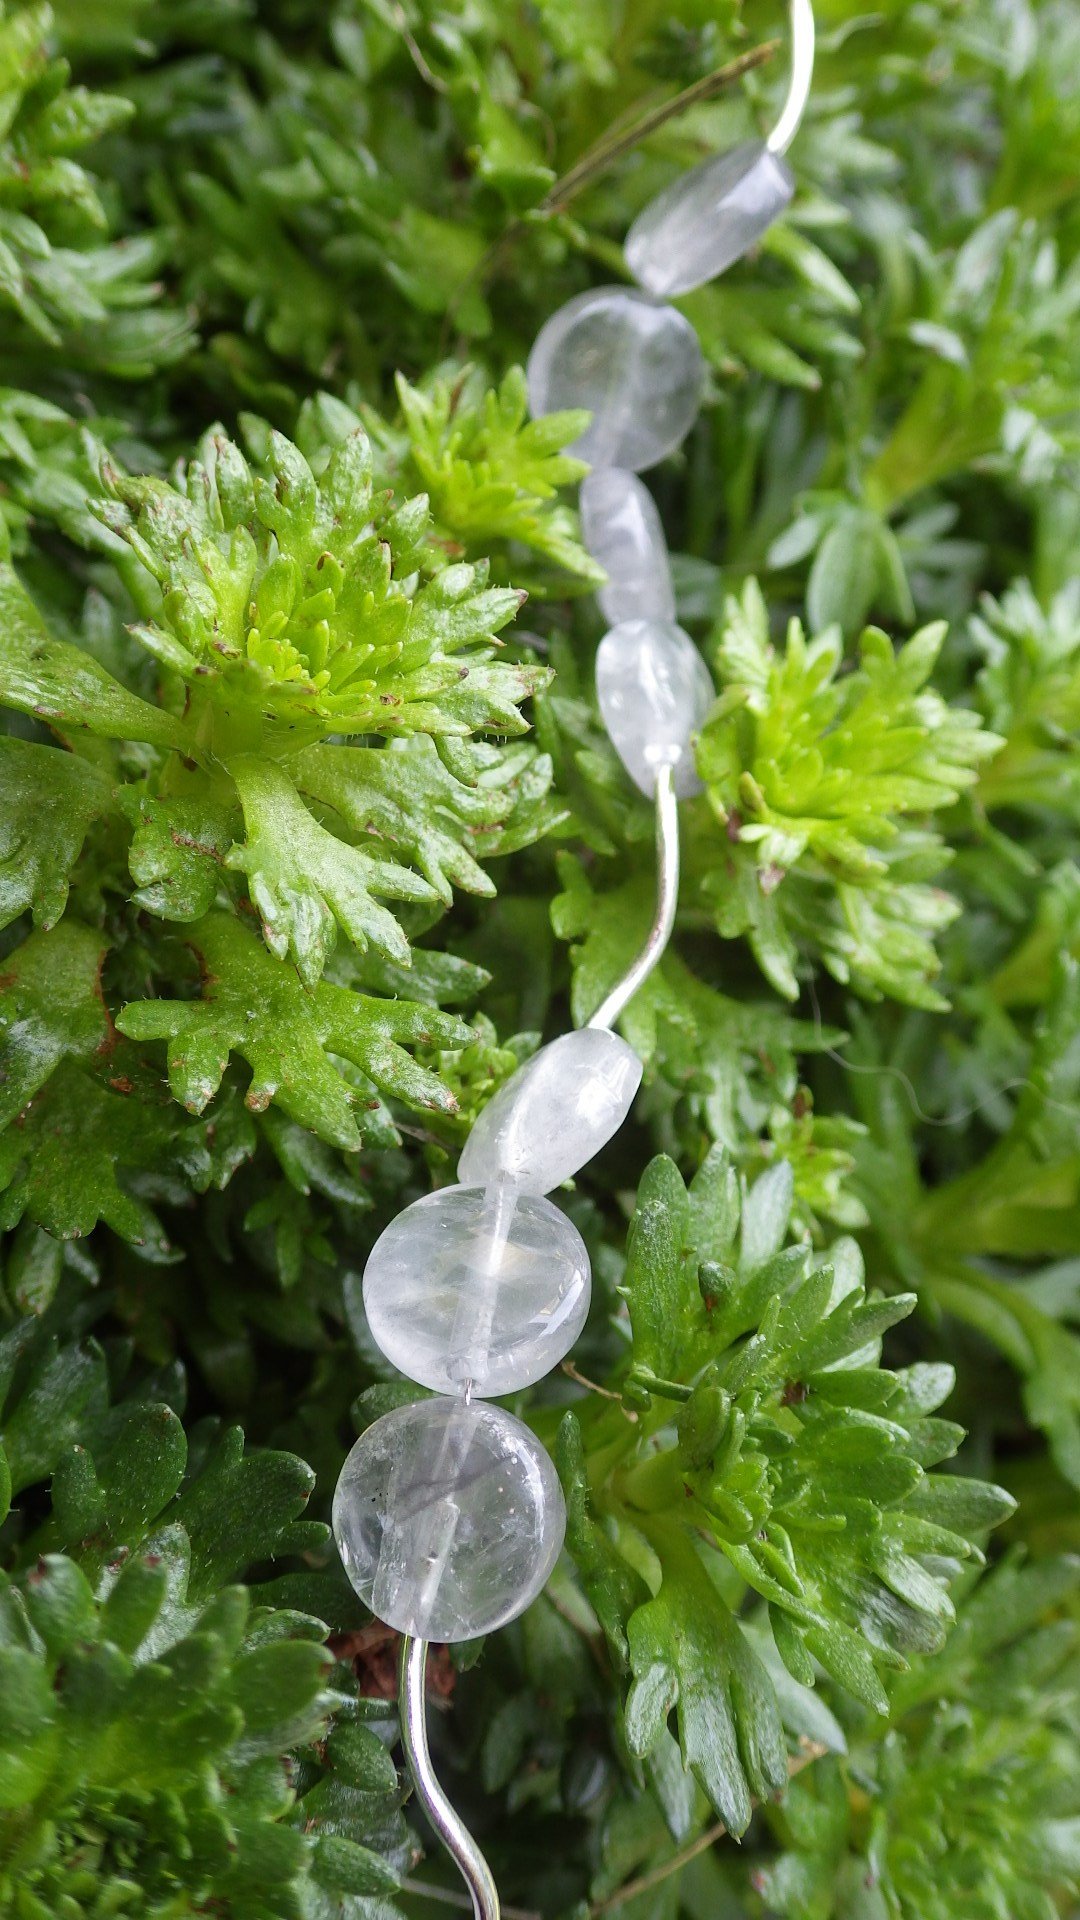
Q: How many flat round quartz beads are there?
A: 7